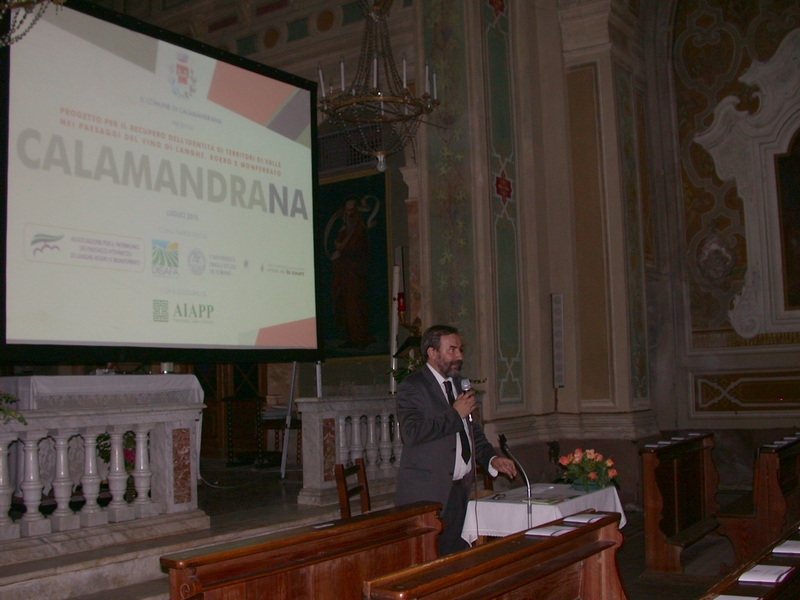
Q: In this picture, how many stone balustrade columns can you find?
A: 11